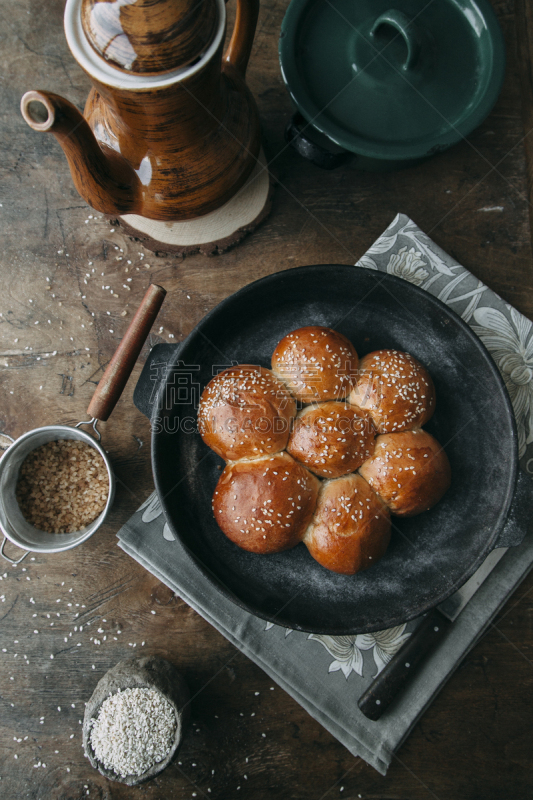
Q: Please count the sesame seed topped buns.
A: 7